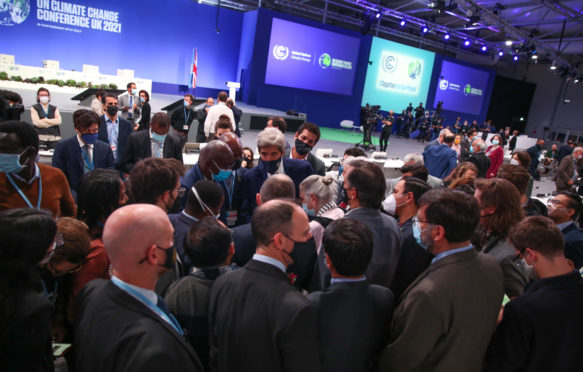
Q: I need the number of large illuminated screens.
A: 3